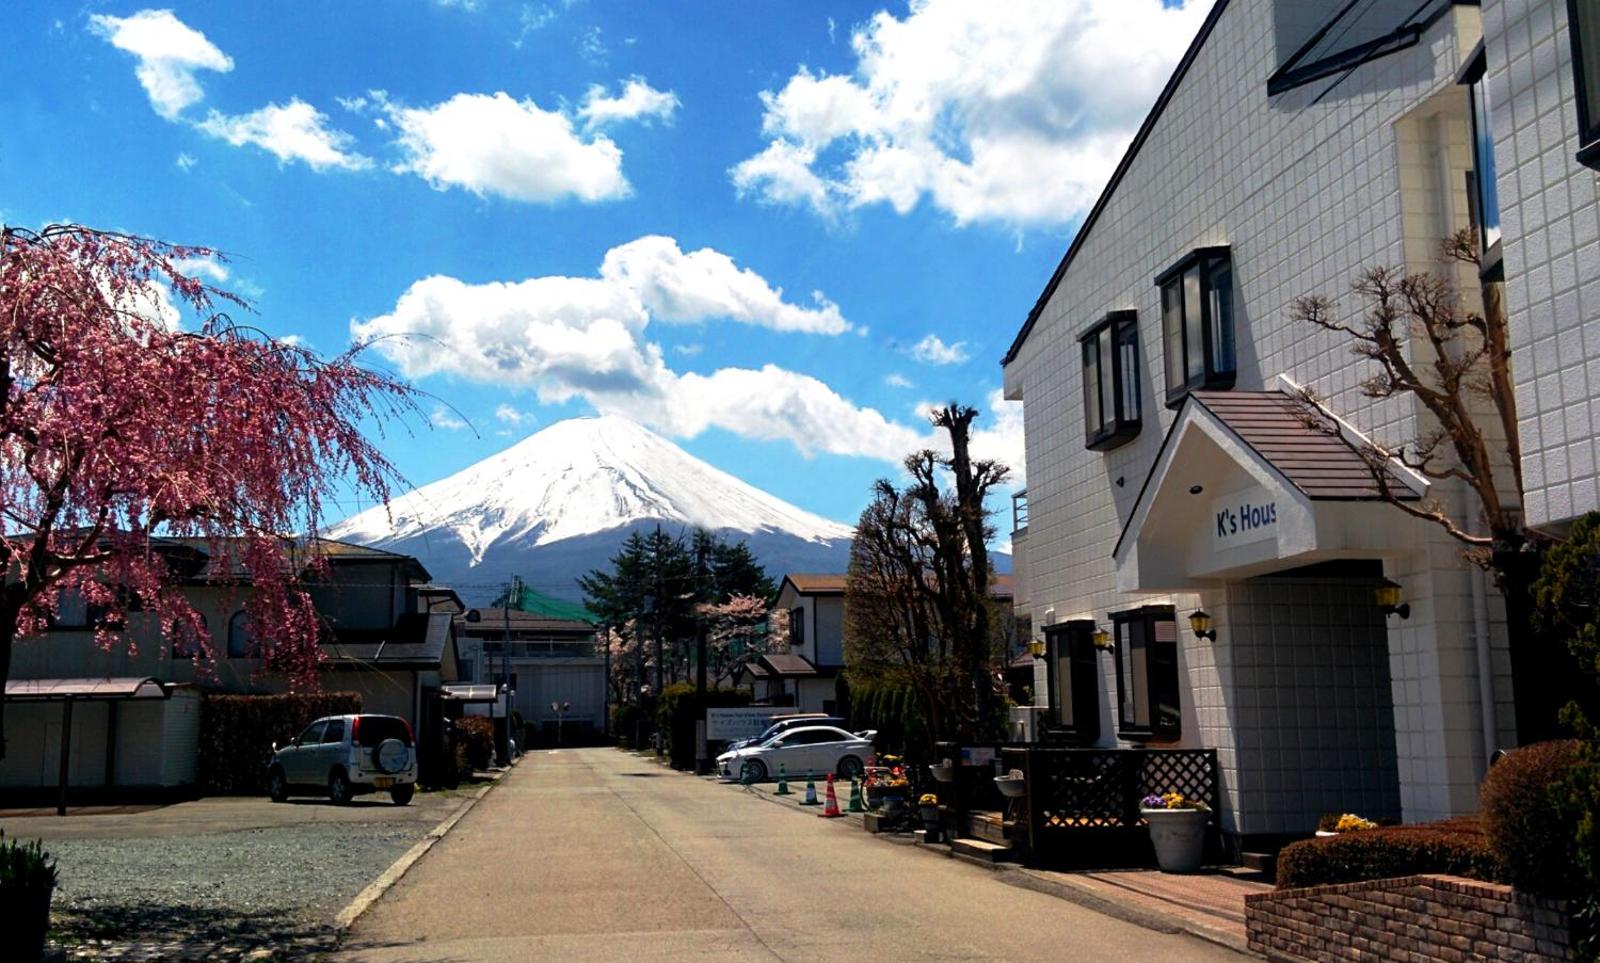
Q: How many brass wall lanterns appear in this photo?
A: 4